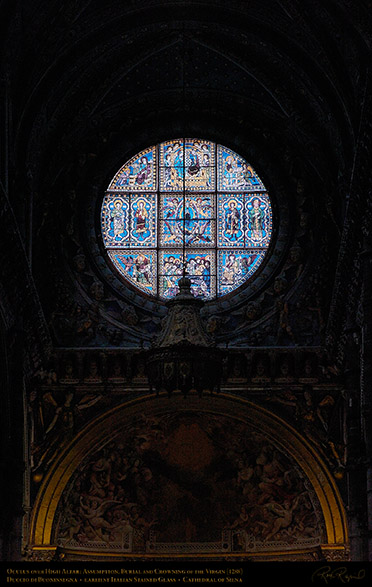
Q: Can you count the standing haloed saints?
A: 4